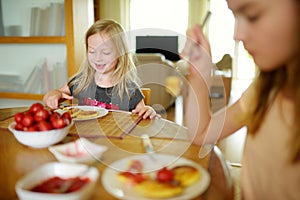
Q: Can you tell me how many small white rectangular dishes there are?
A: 2